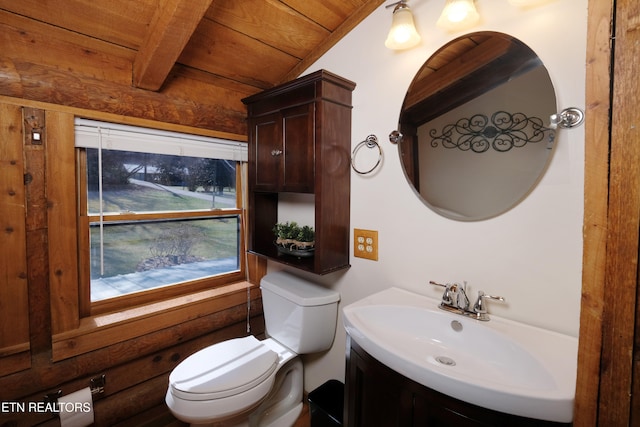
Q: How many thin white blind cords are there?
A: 2